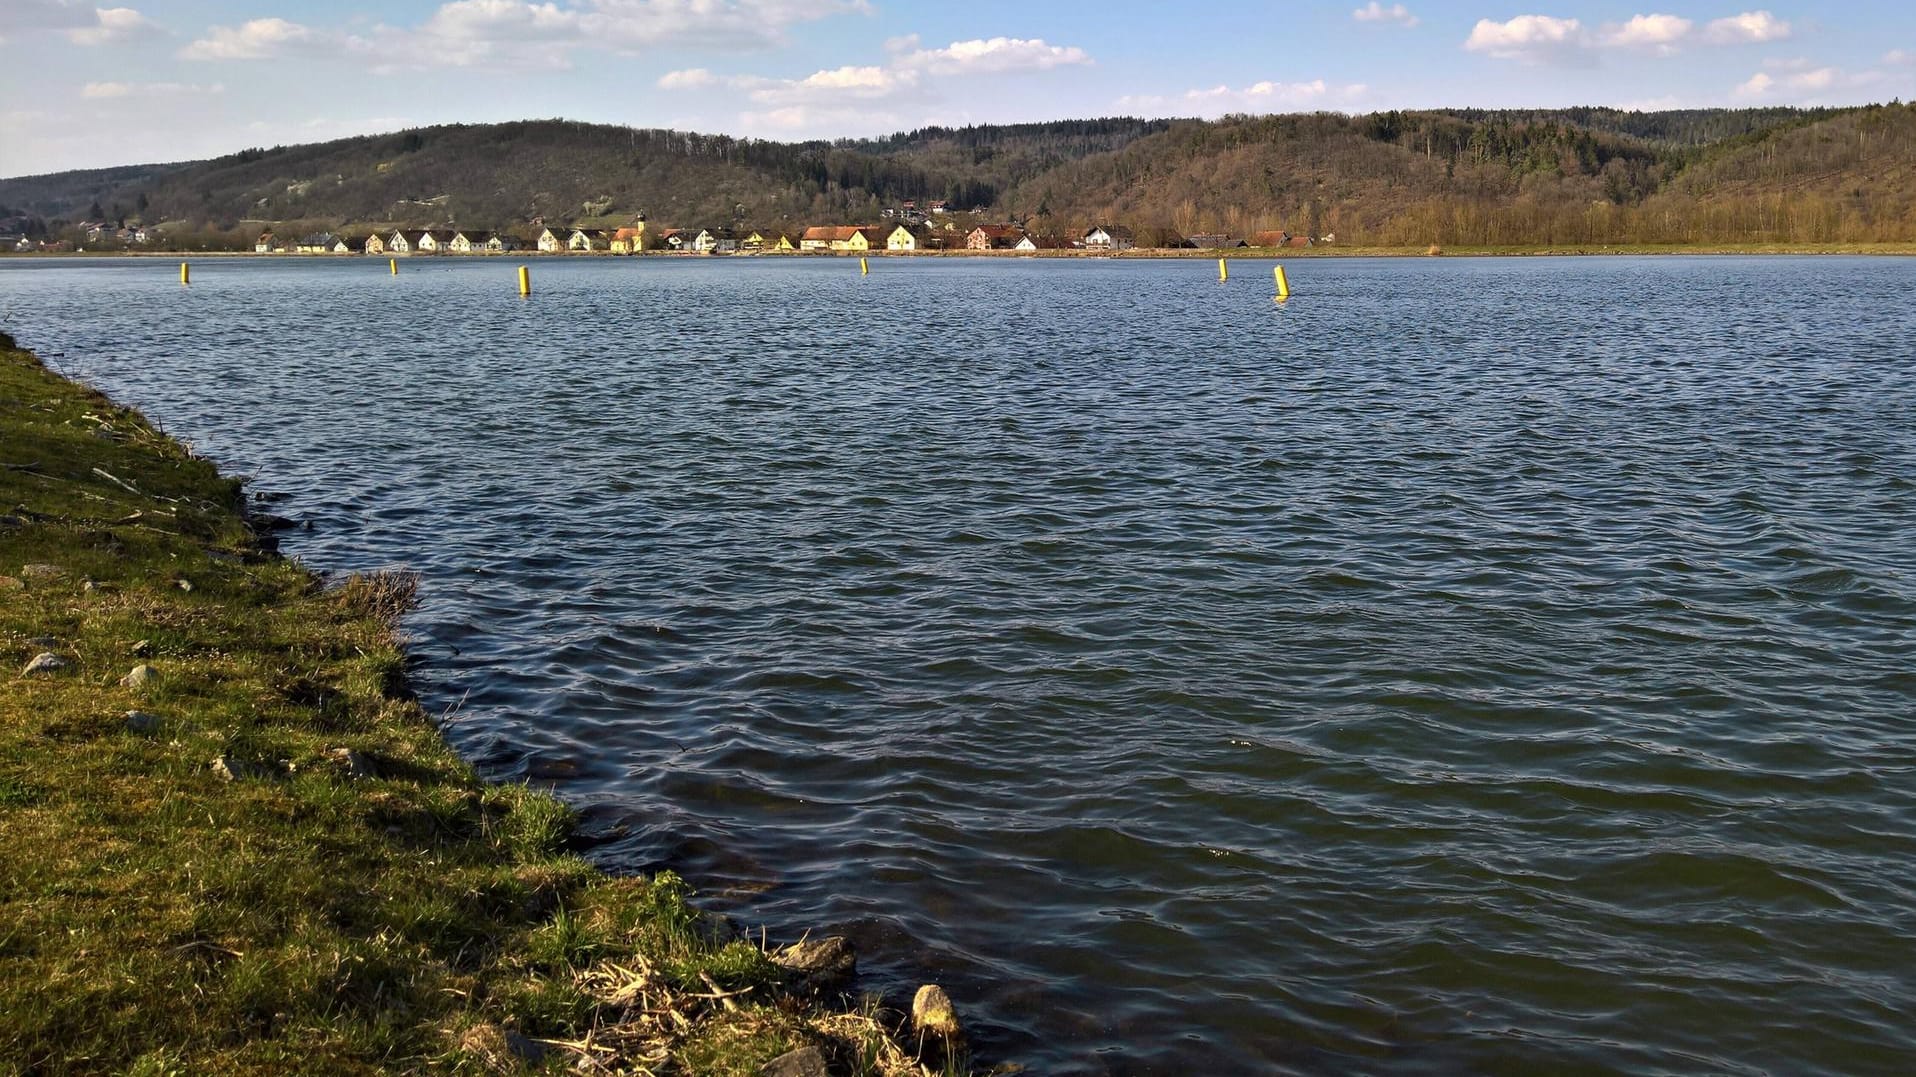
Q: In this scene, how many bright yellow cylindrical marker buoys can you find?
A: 6